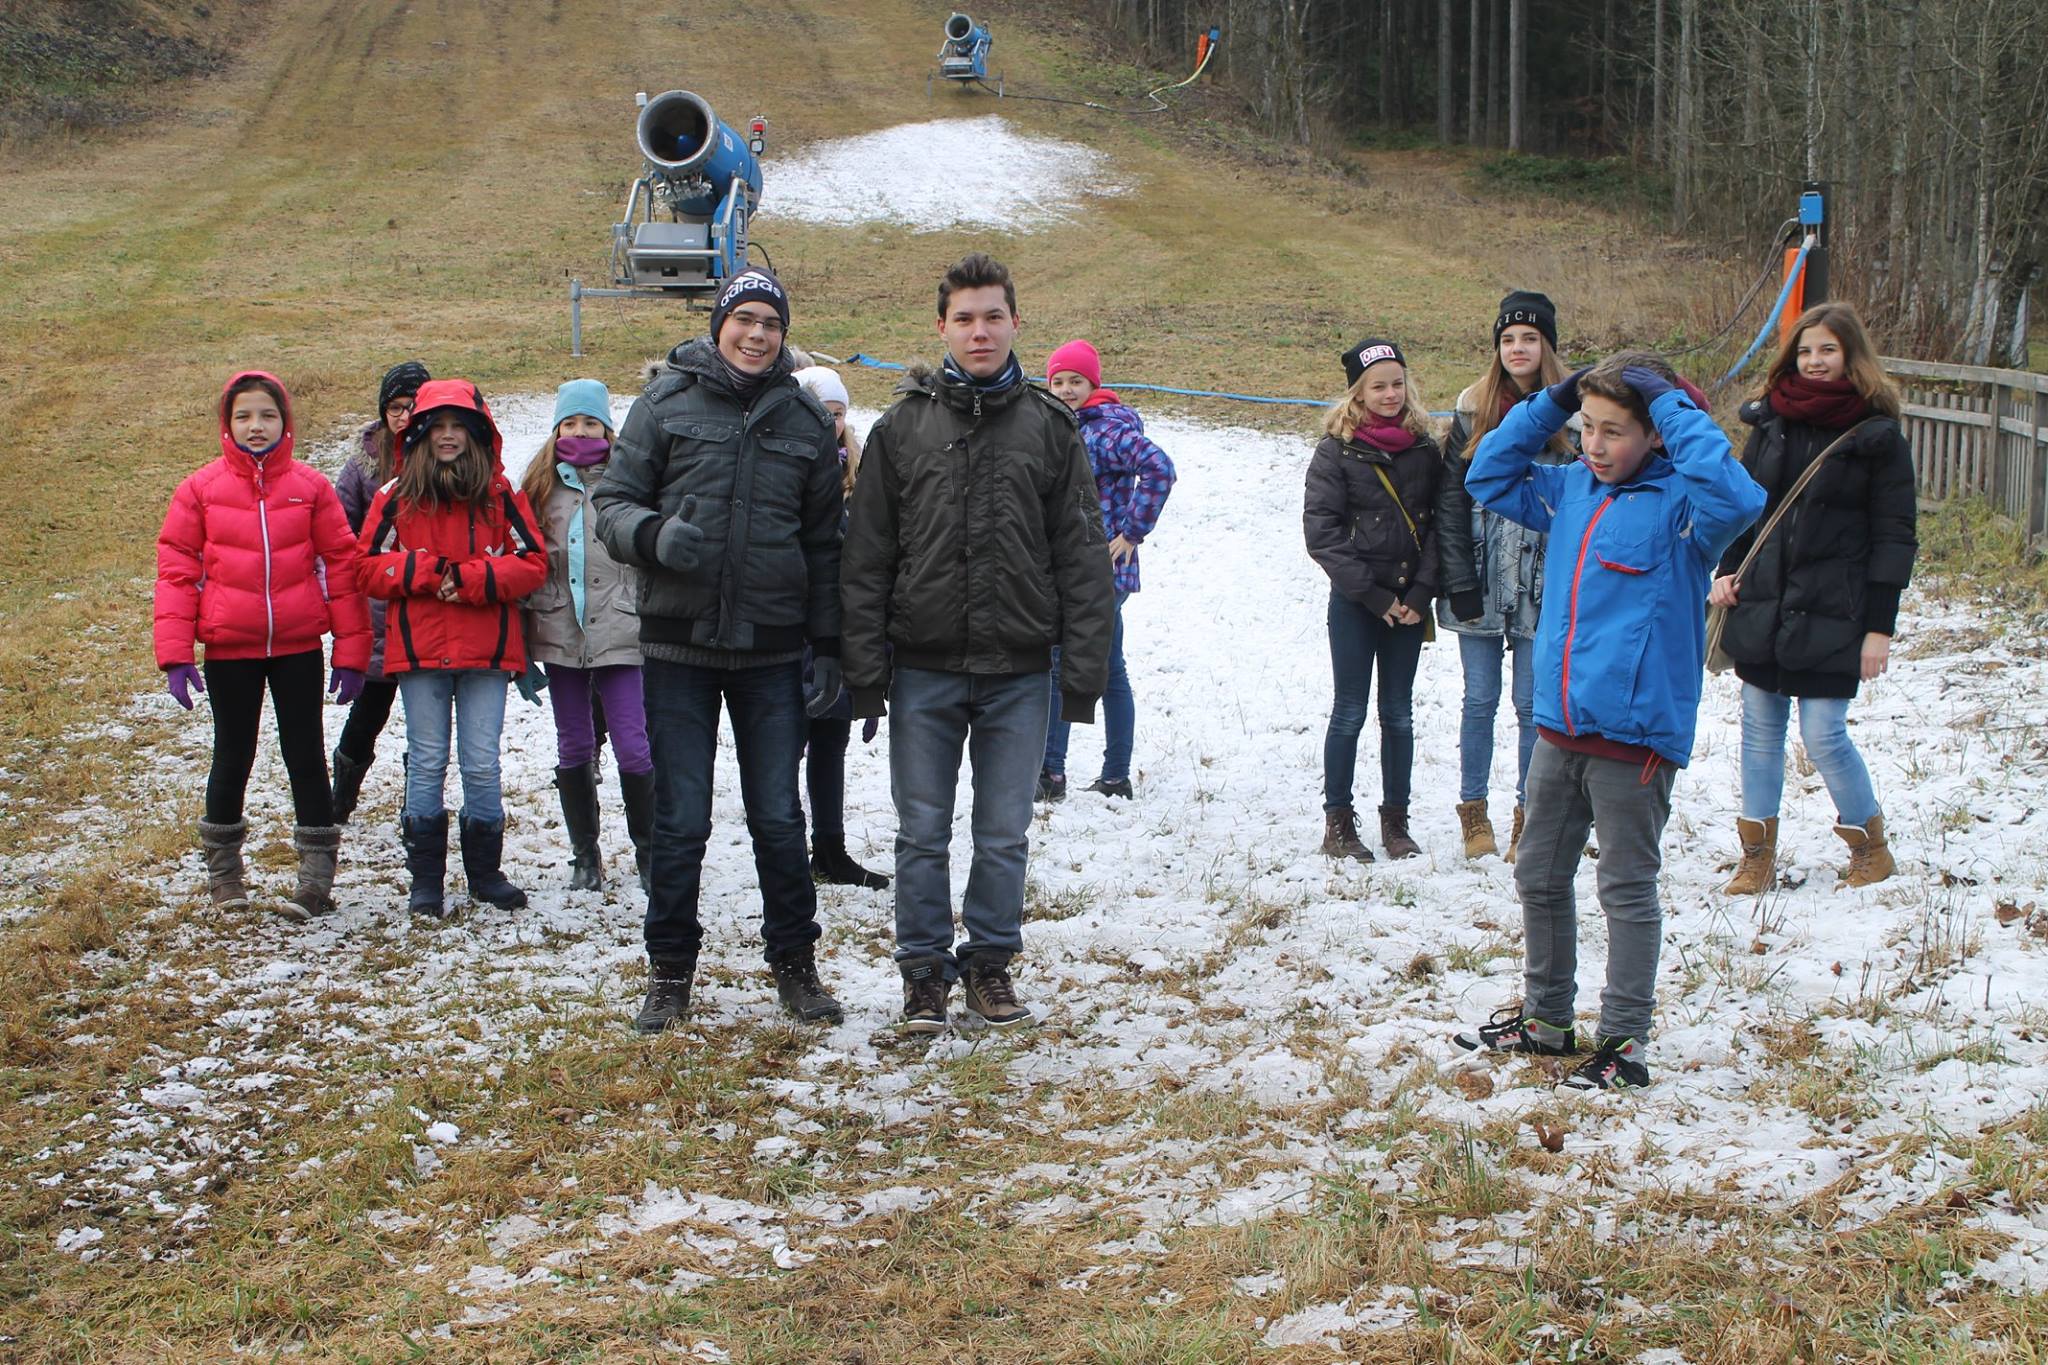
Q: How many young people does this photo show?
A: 12